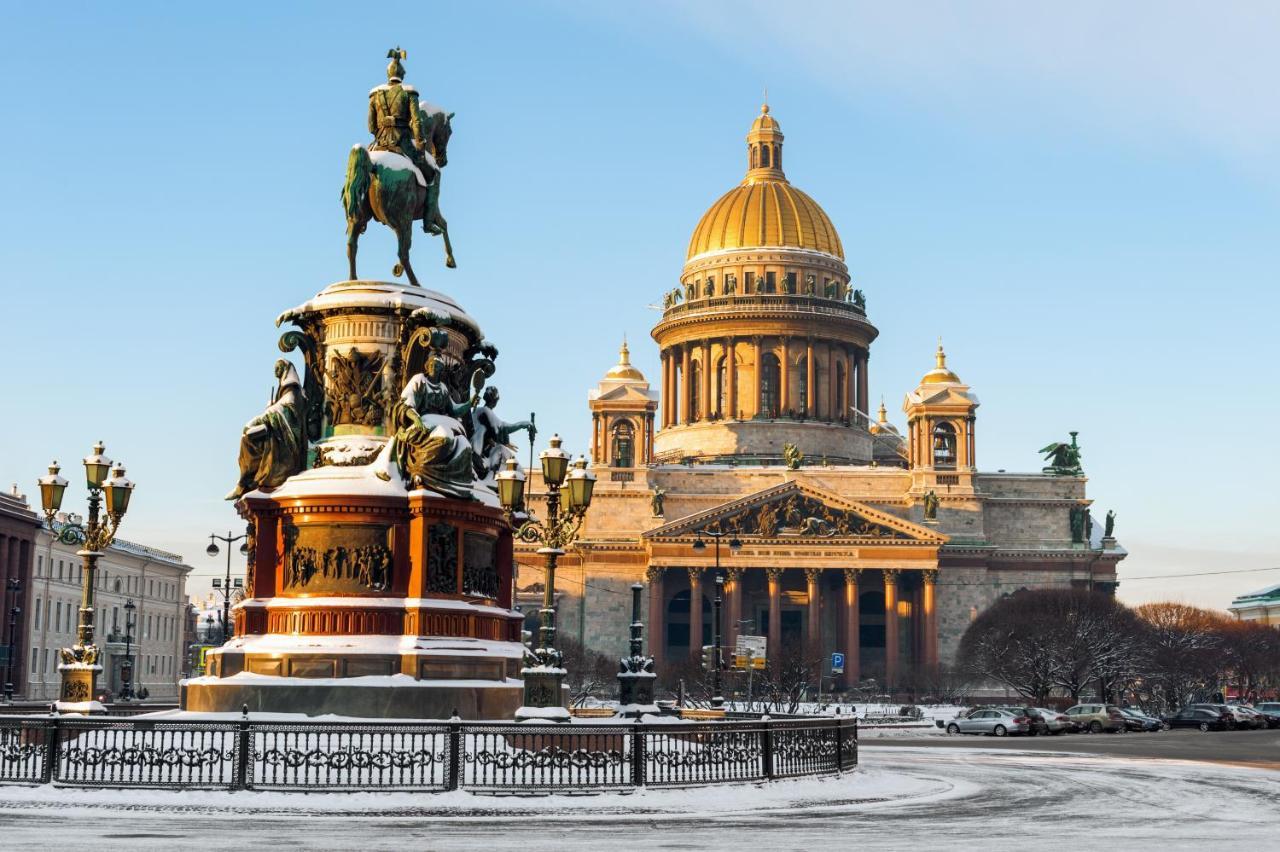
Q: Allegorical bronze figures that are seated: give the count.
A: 3